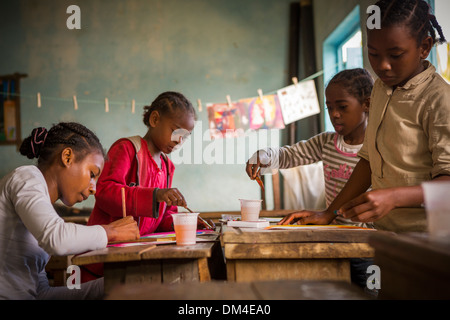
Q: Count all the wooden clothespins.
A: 8